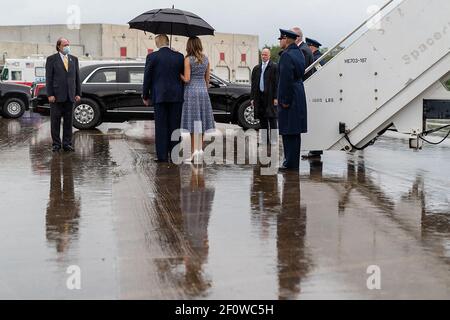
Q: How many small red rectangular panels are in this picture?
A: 4